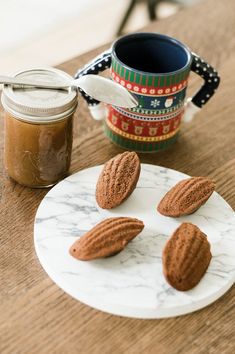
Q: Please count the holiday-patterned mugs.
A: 1